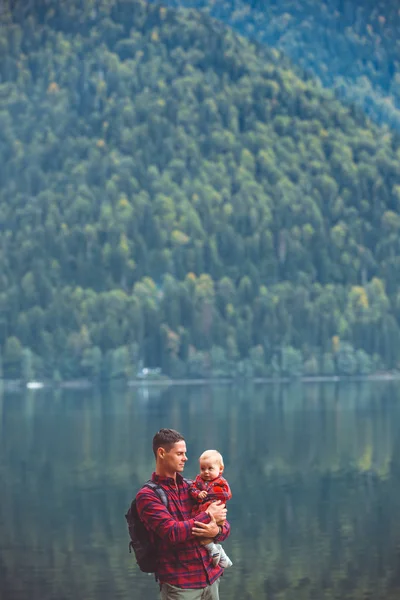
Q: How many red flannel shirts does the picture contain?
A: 2